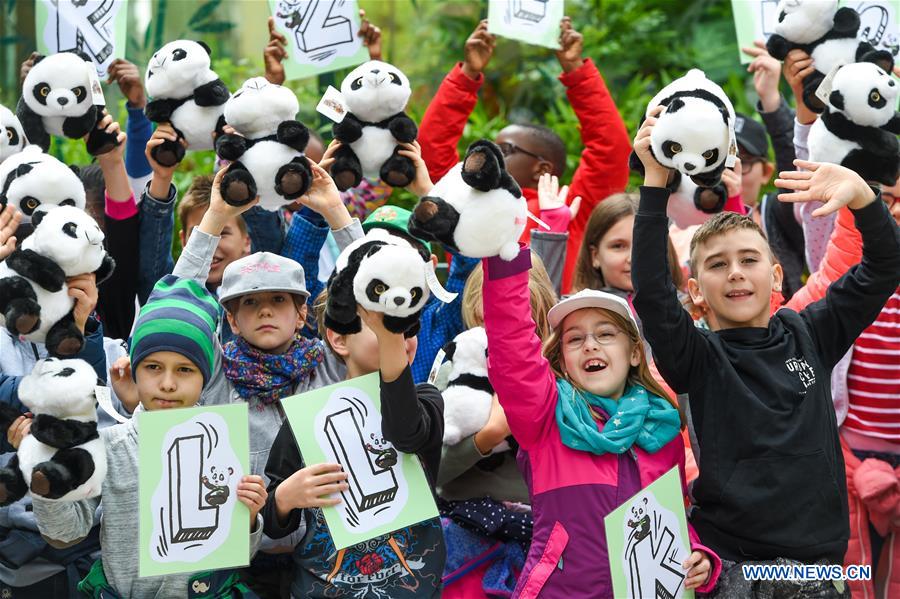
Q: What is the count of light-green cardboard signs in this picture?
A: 8